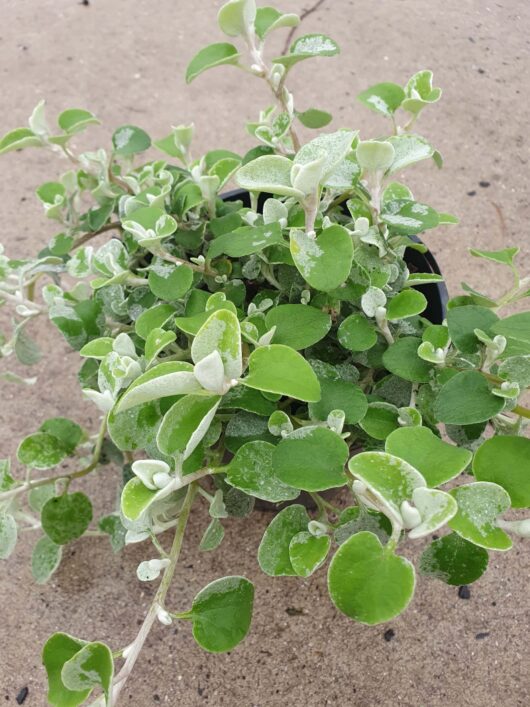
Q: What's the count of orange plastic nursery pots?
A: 0